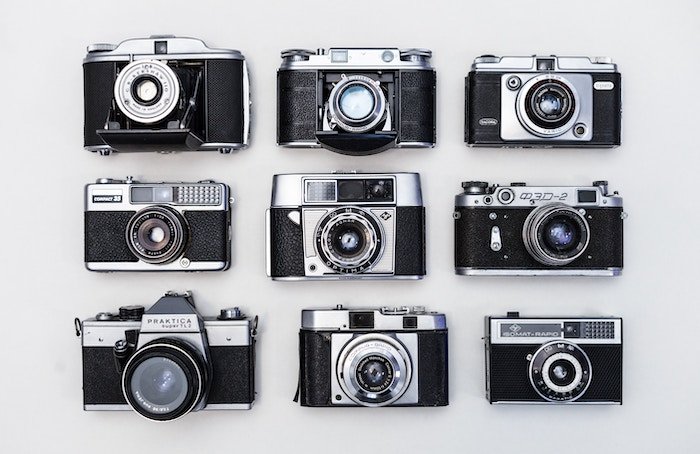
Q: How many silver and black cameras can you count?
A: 9